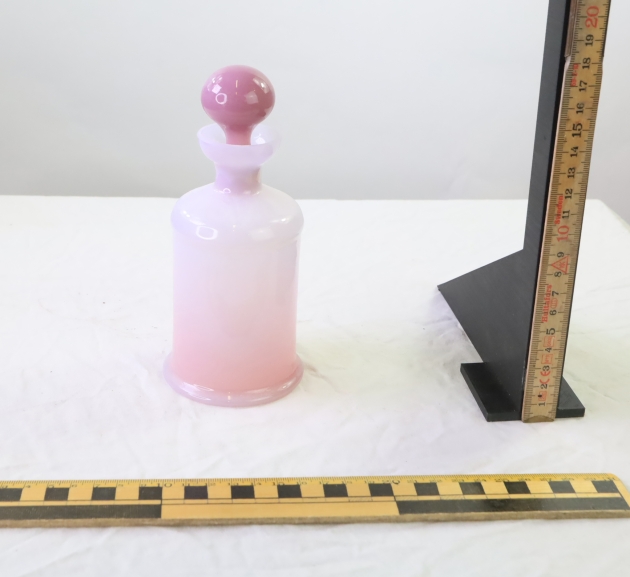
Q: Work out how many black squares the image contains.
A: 14